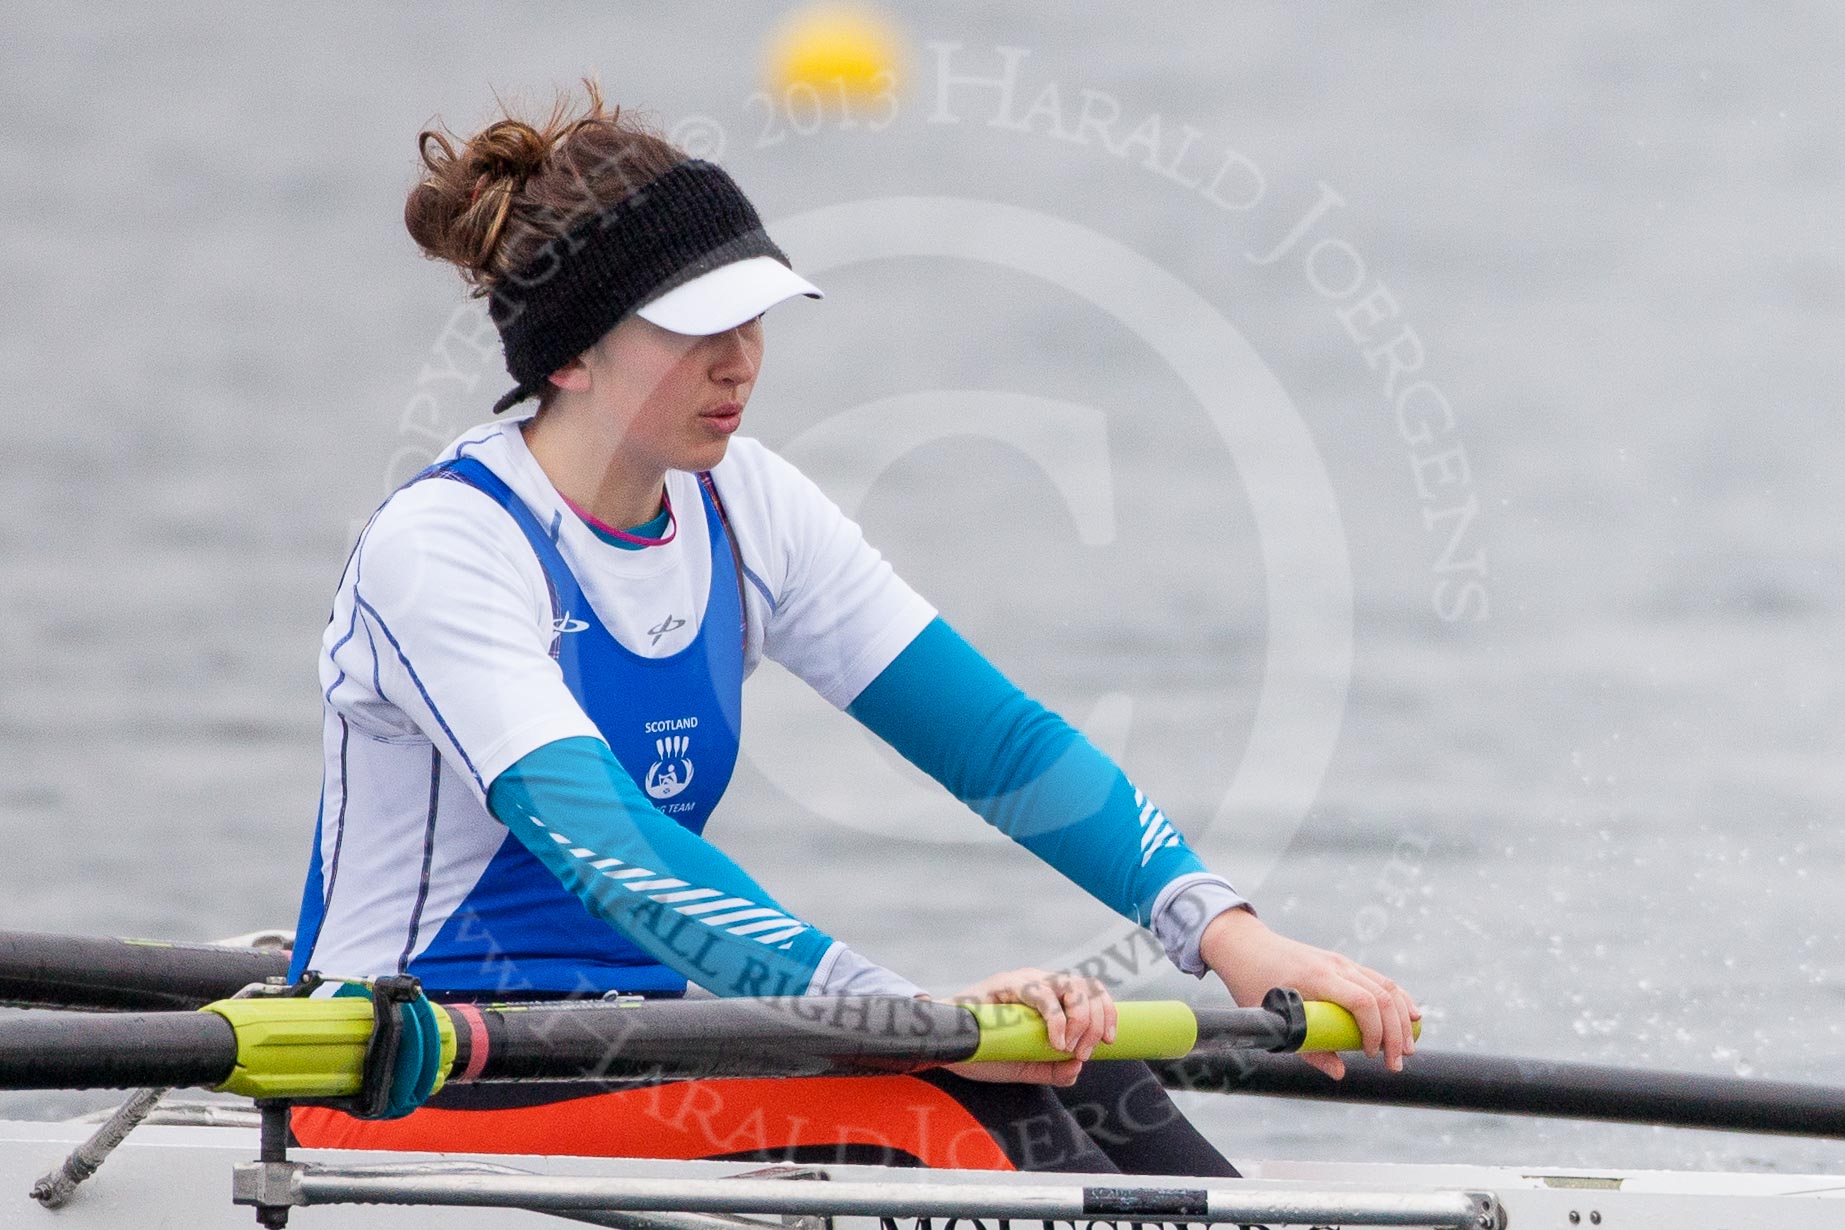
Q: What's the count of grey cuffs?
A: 2